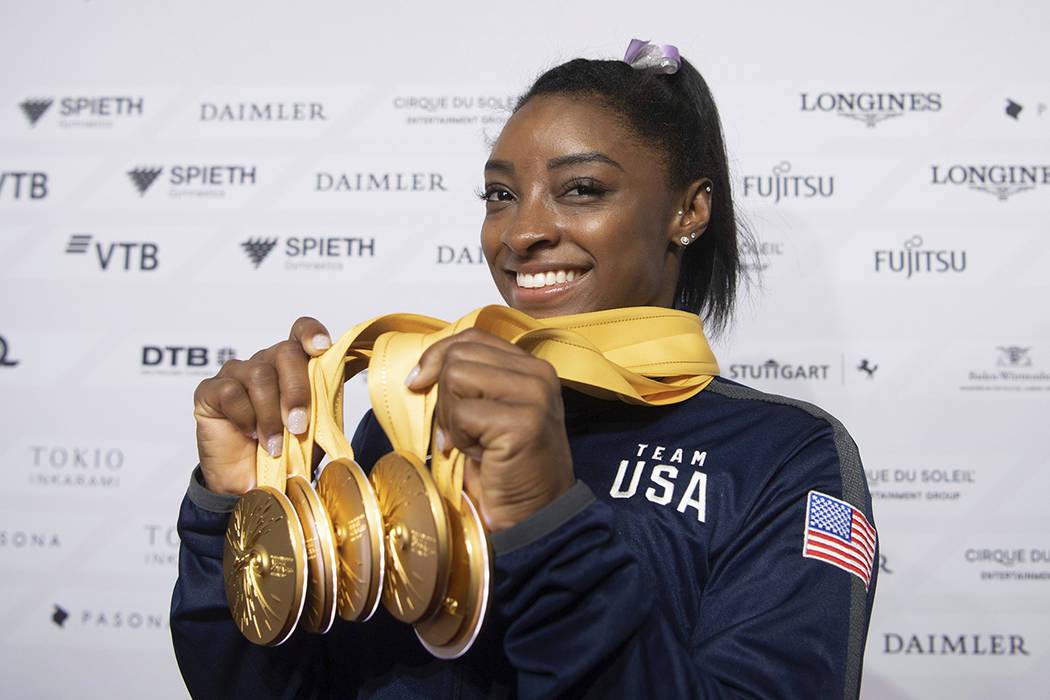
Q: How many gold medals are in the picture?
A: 5